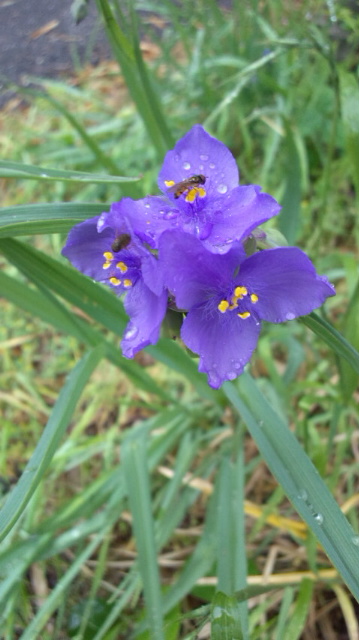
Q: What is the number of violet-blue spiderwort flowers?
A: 3